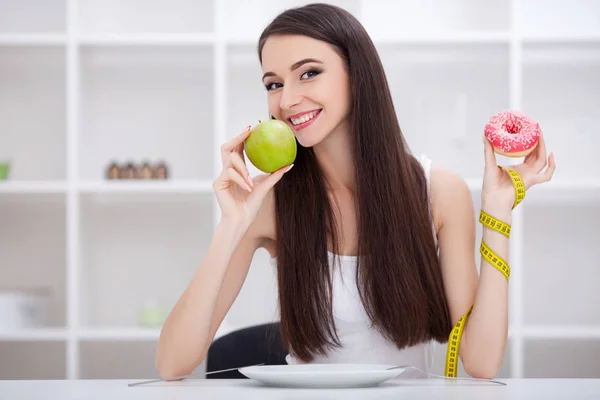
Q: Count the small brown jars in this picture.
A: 4